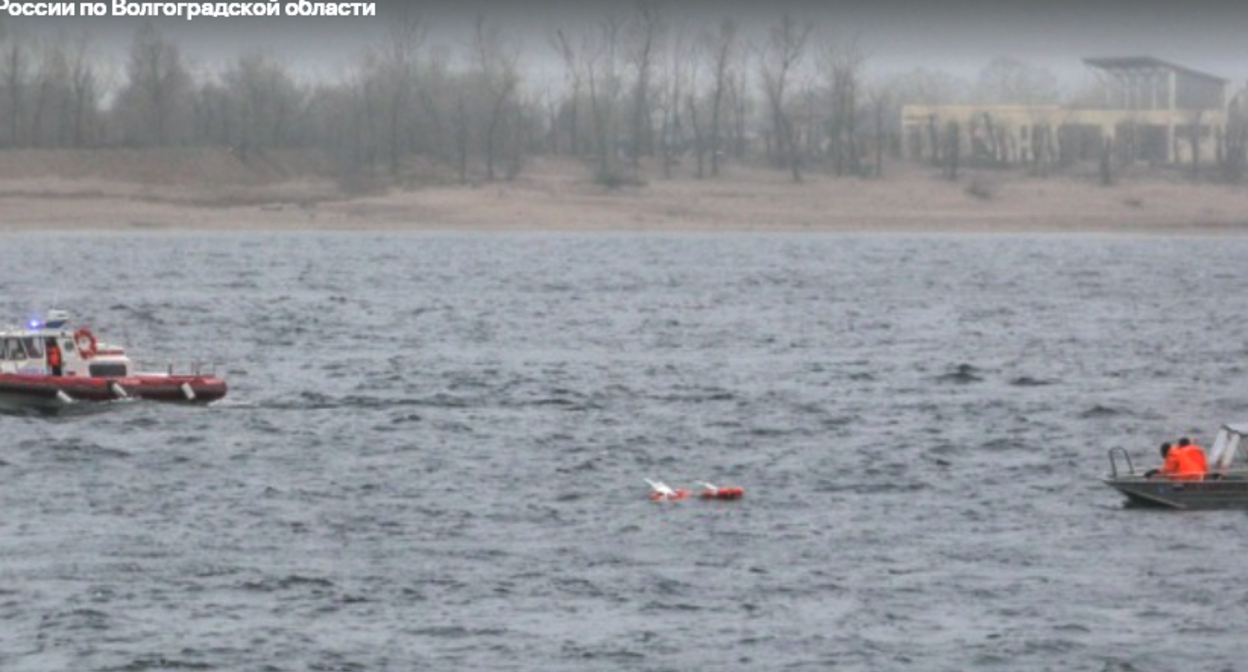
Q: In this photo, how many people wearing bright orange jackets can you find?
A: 3